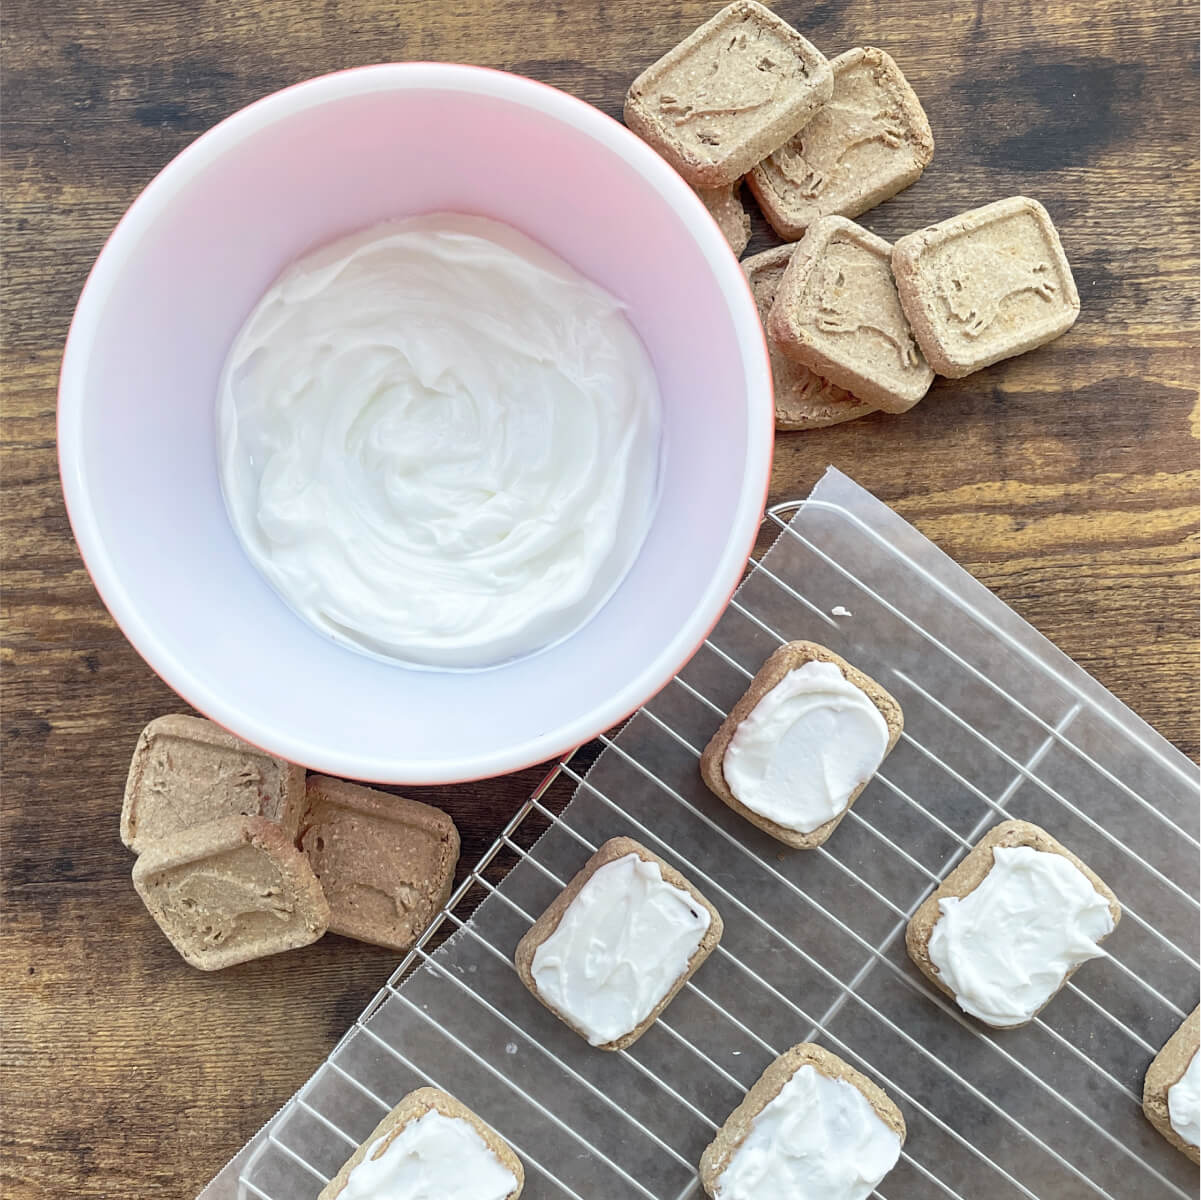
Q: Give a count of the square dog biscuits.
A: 15